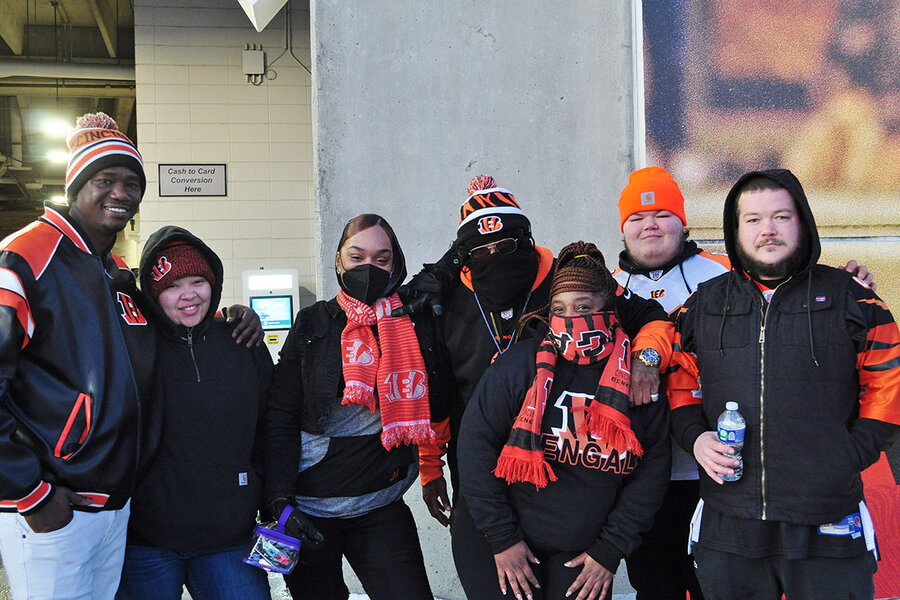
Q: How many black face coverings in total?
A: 2